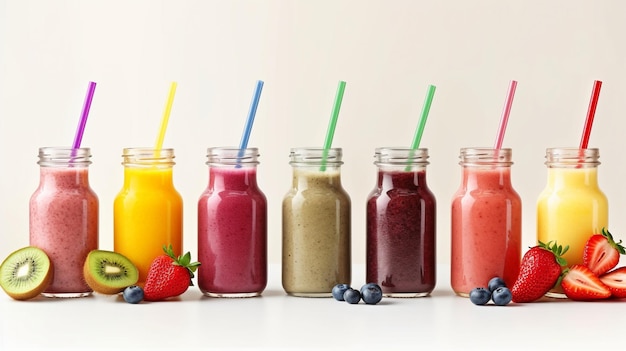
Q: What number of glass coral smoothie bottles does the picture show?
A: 1